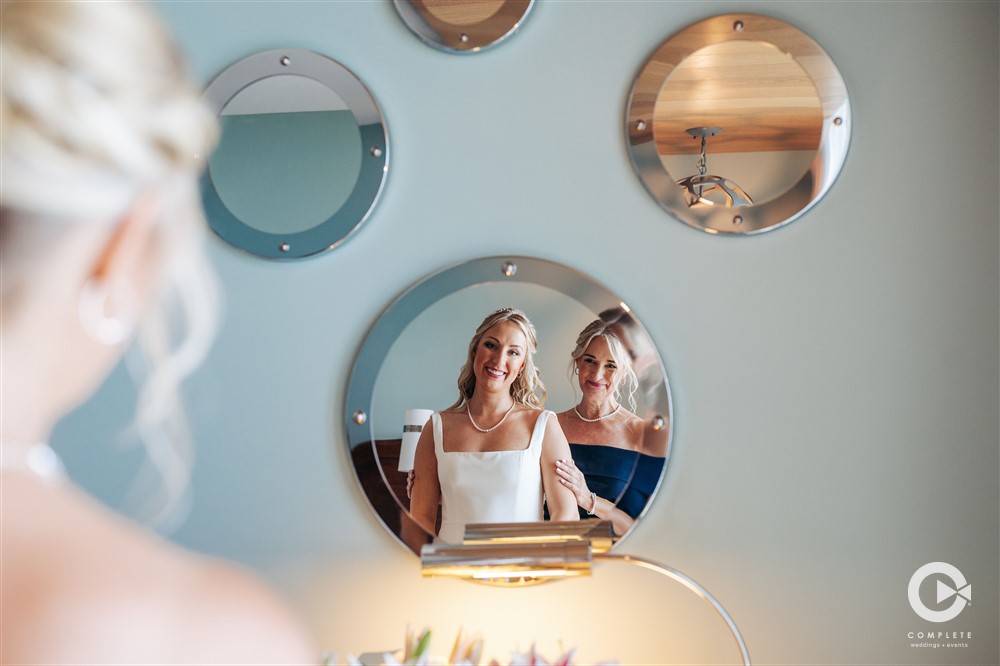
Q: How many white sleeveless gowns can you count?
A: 1